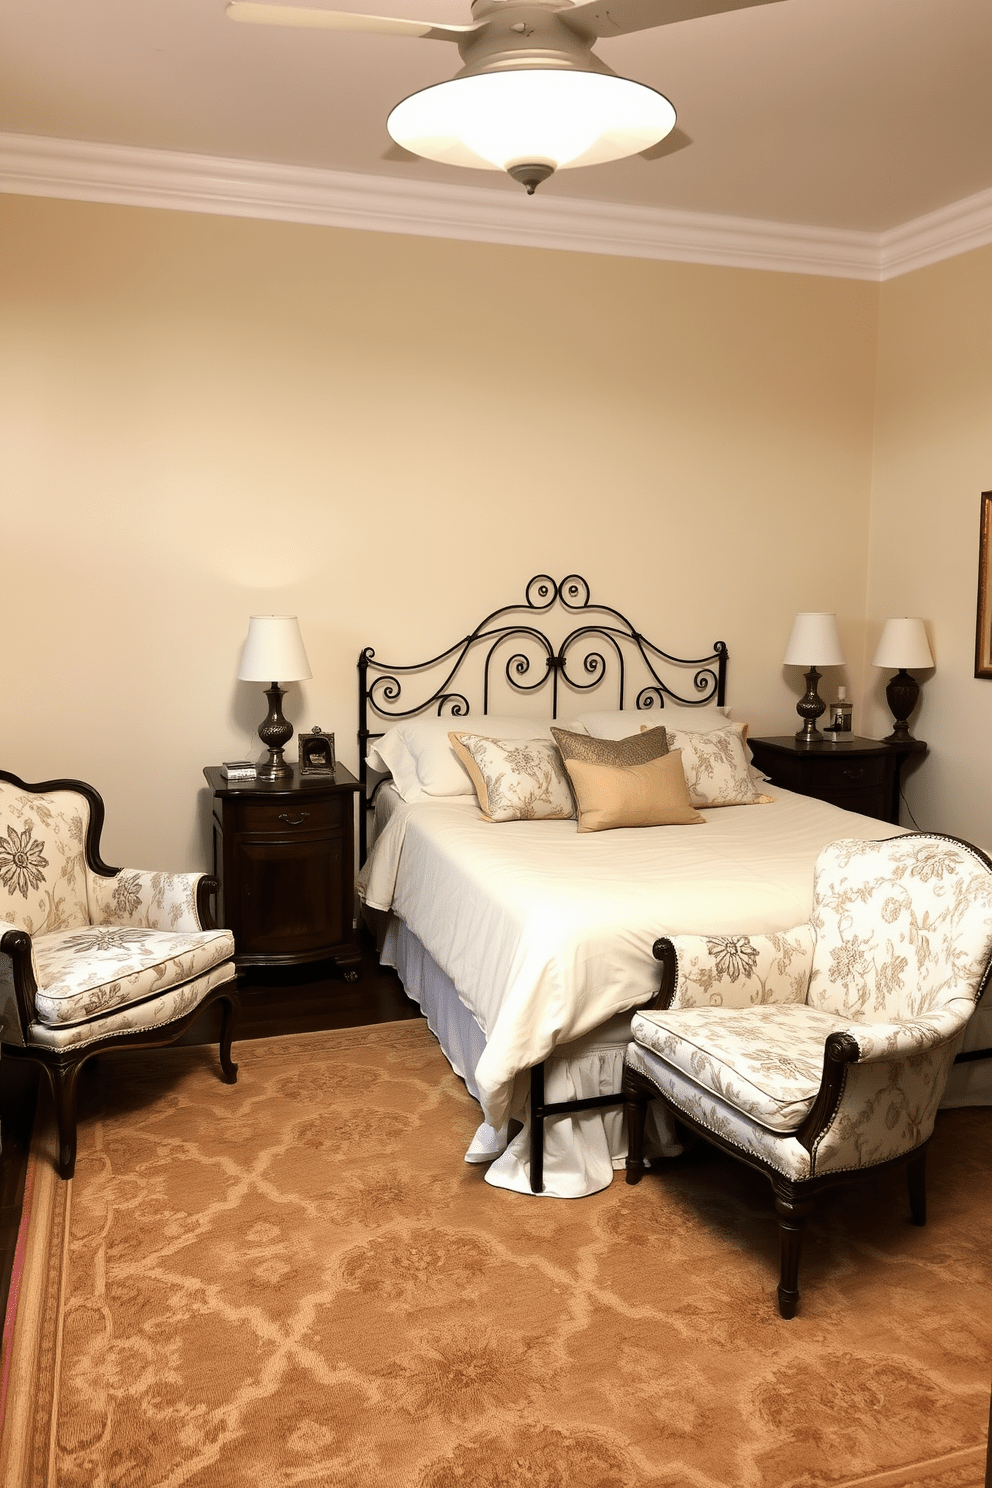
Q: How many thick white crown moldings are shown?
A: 2